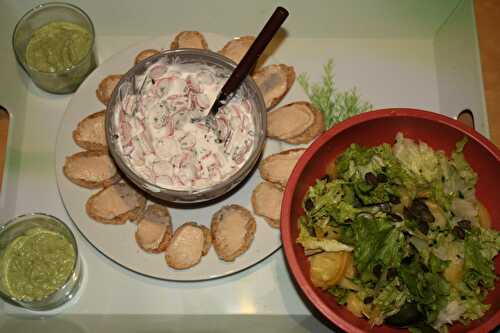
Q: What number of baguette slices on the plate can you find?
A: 14